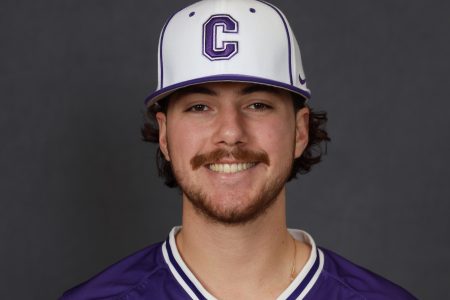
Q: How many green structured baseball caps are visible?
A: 0